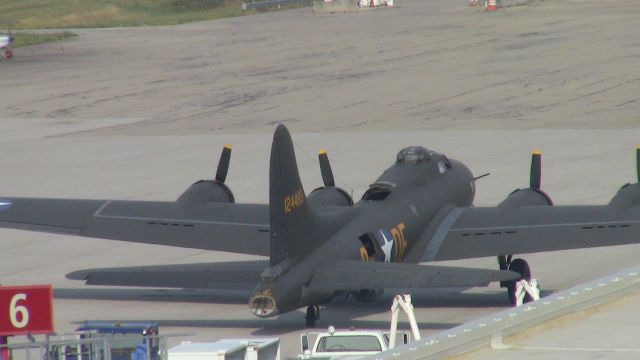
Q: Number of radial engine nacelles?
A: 4